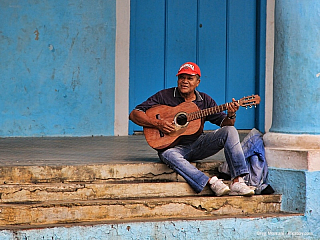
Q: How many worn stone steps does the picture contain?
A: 3